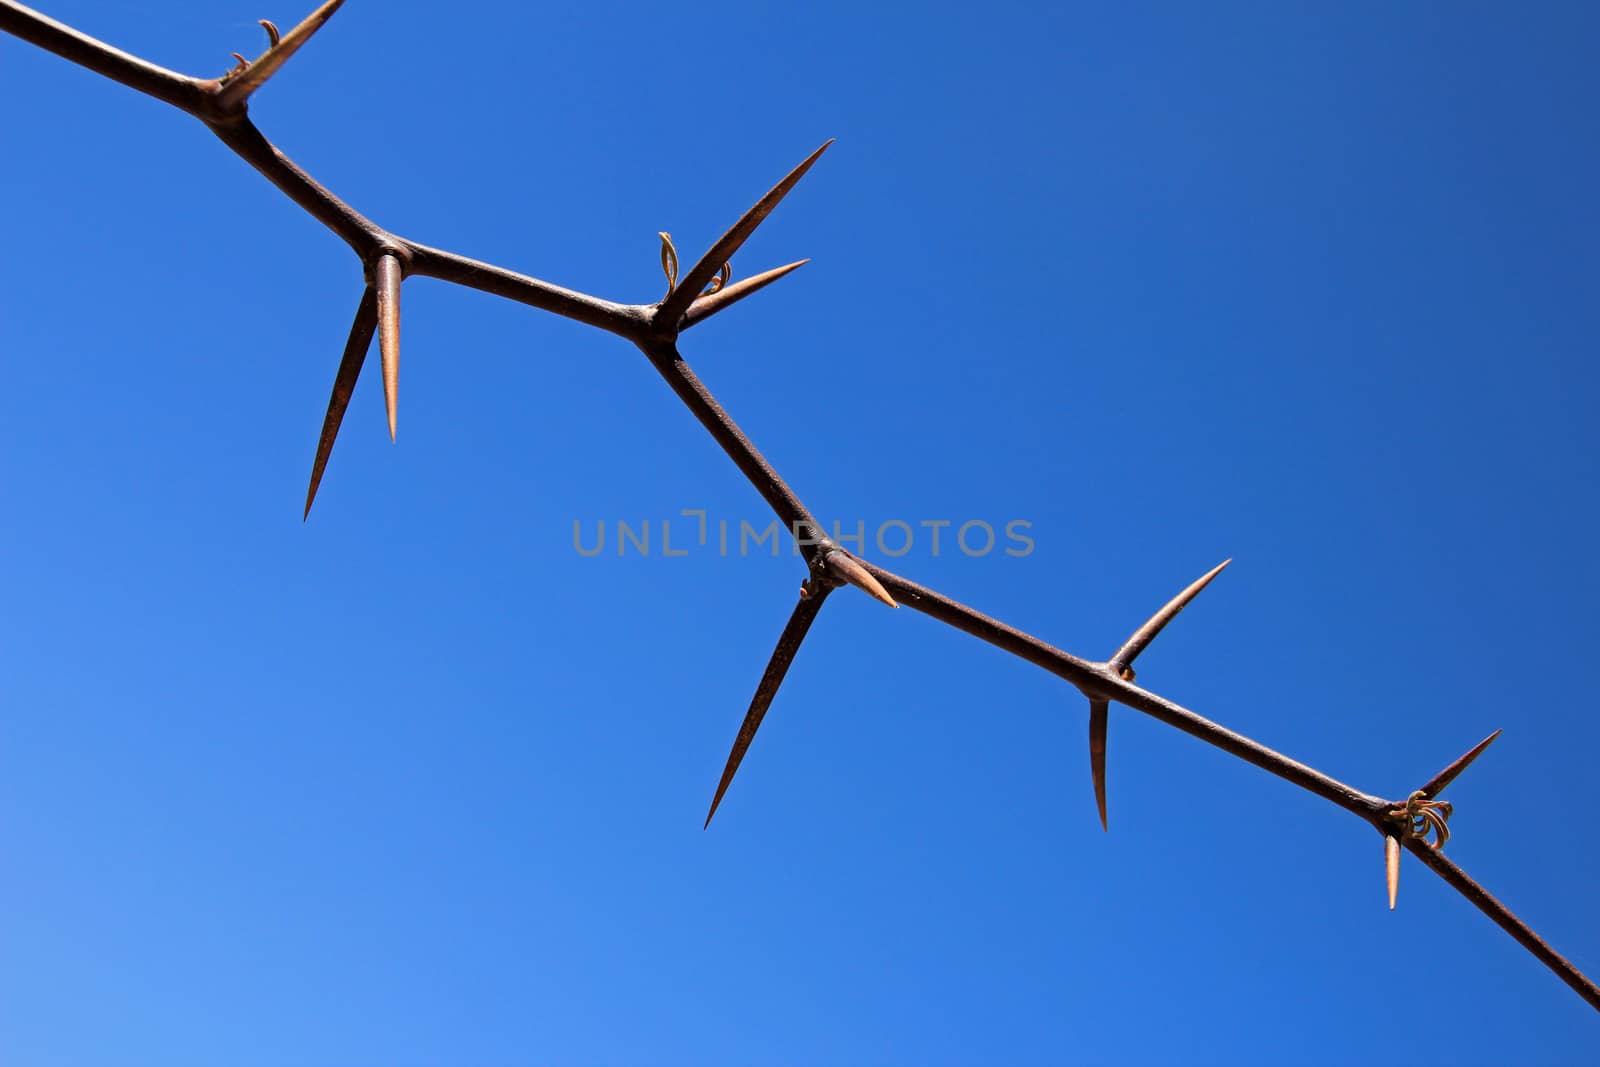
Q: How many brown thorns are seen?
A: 11